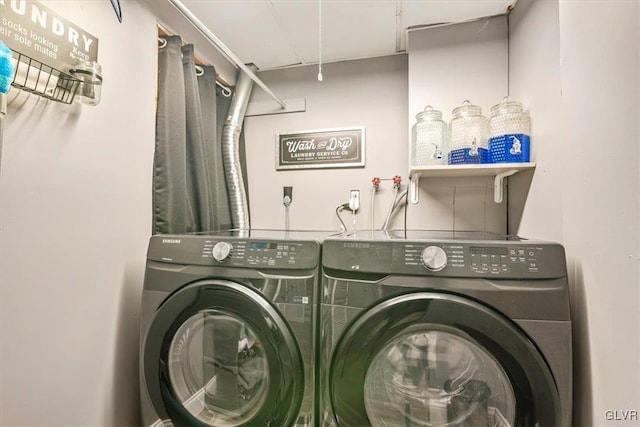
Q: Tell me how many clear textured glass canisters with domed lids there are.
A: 3